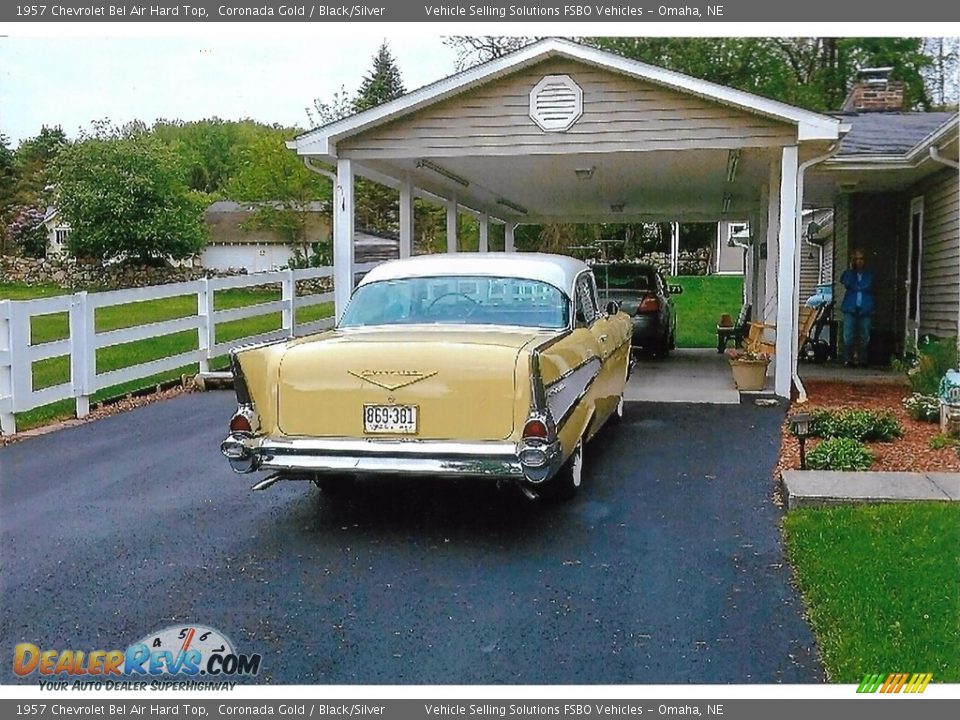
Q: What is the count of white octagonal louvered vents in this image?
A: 1